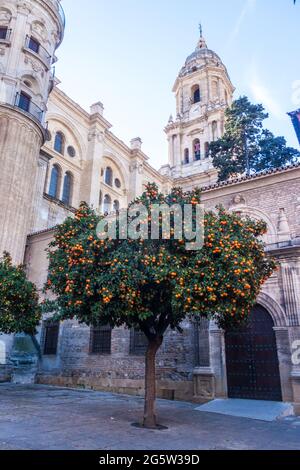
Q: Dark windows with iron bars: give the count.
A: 3